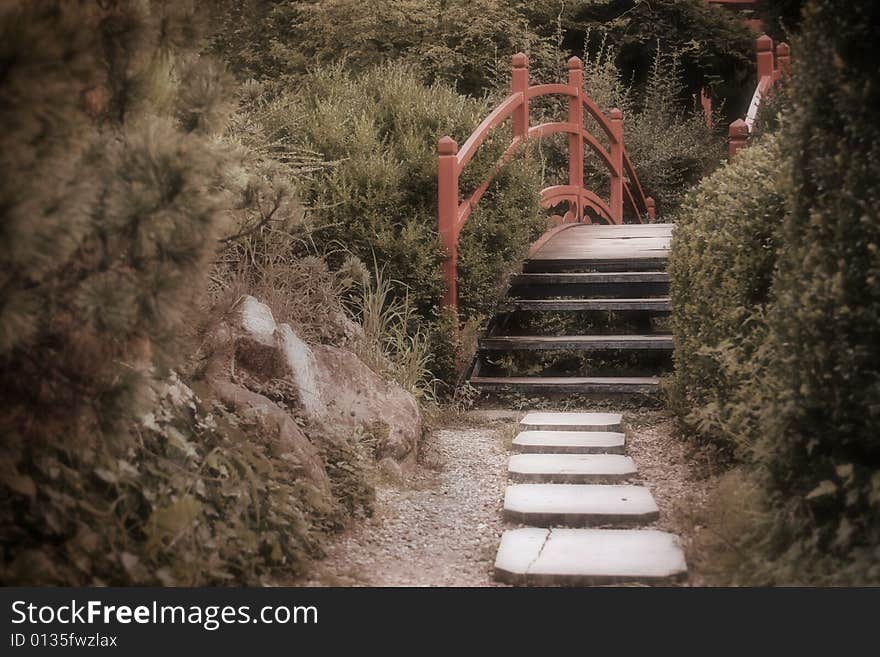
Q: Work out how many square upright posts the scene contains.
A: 8